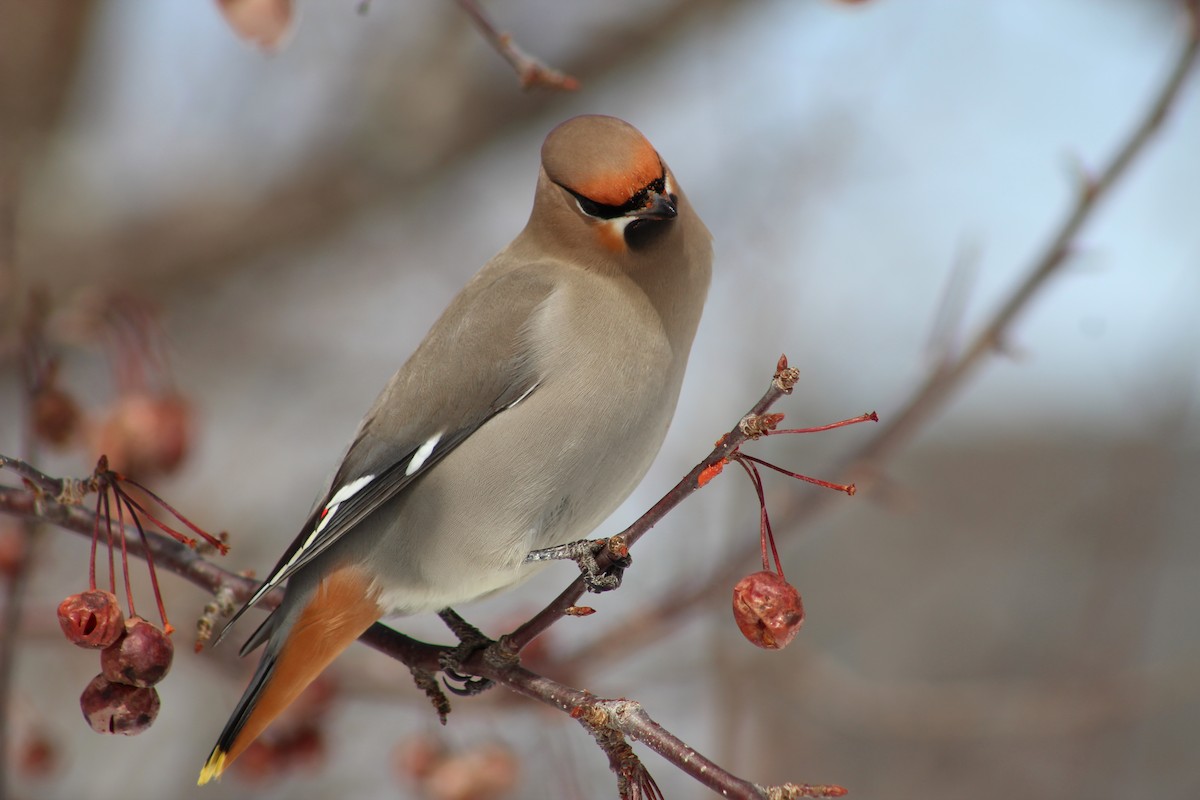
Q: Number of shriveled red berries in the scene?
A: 4